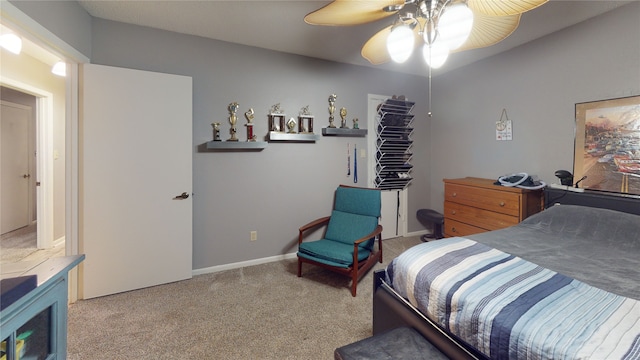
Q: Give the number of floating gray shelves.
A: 3